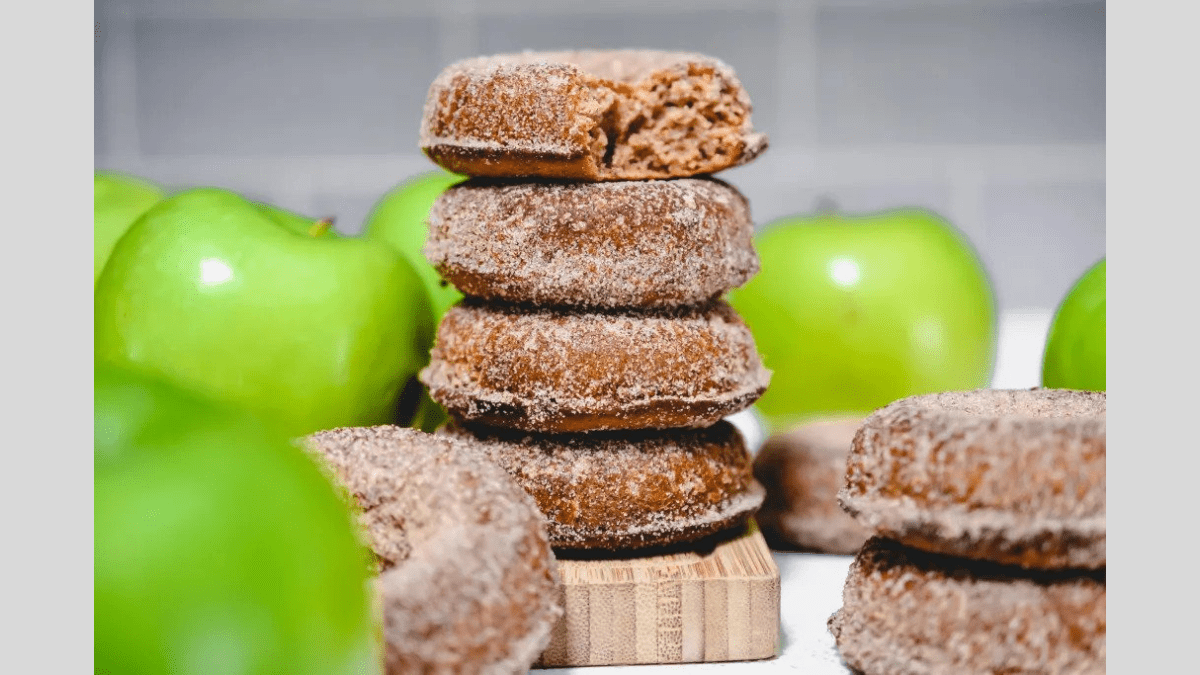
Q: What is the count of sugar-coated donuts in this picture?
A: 8